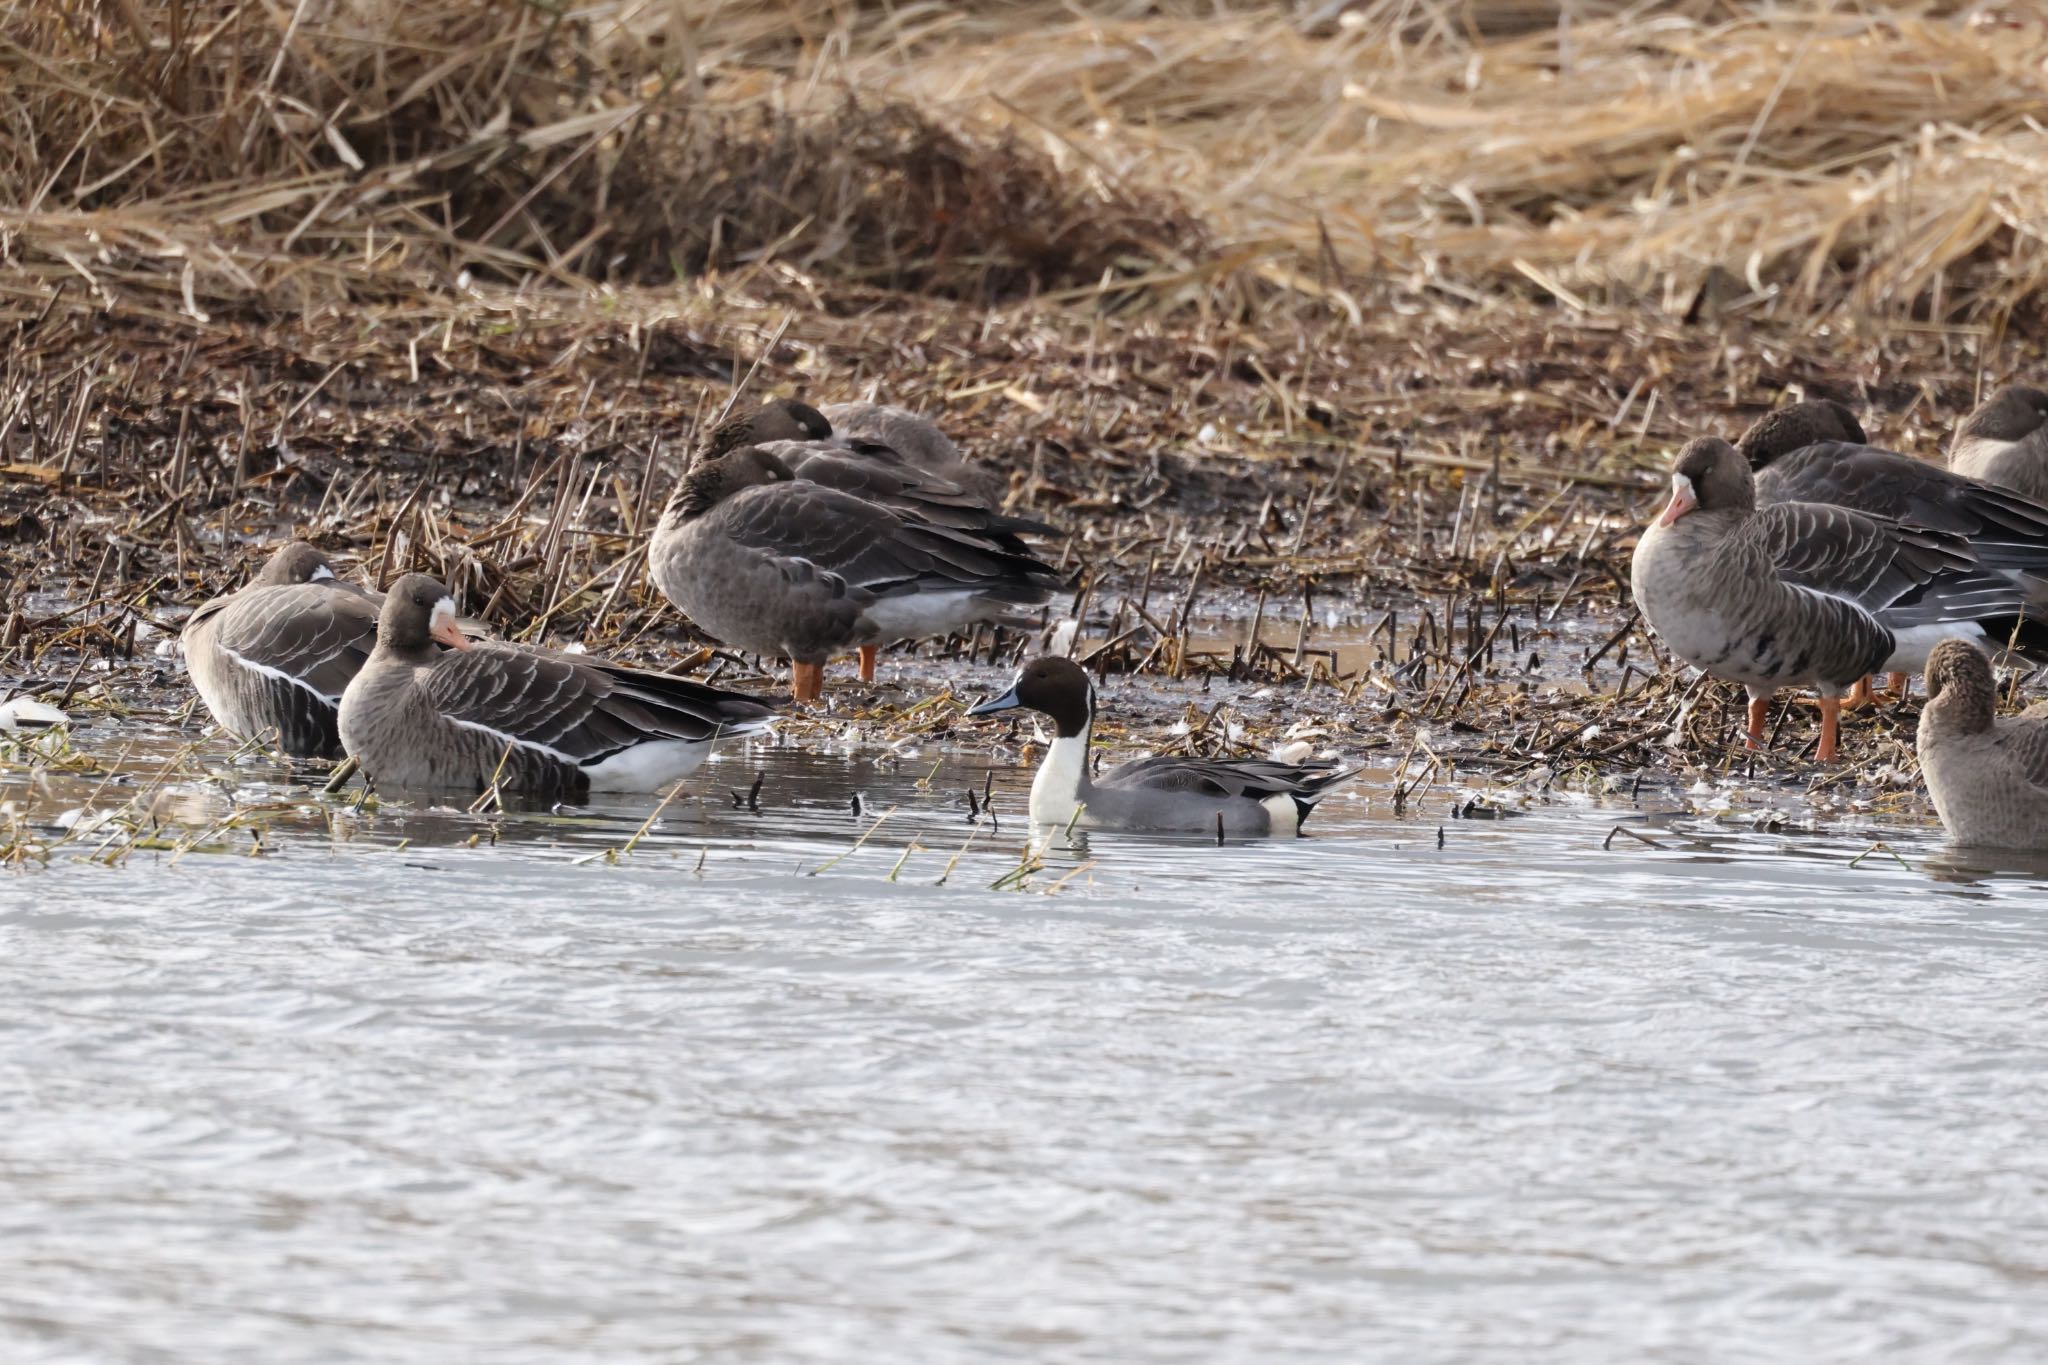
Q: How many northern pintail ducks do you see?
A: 1